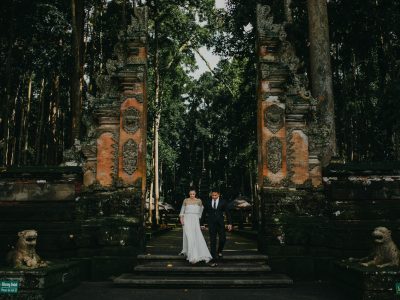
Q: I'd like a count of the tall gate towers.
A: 2